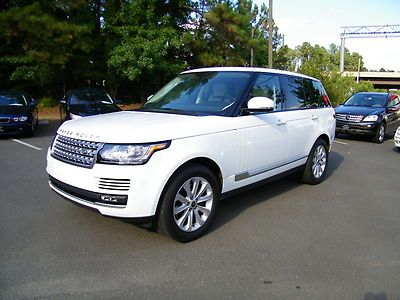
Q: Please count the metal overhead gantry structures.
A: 1